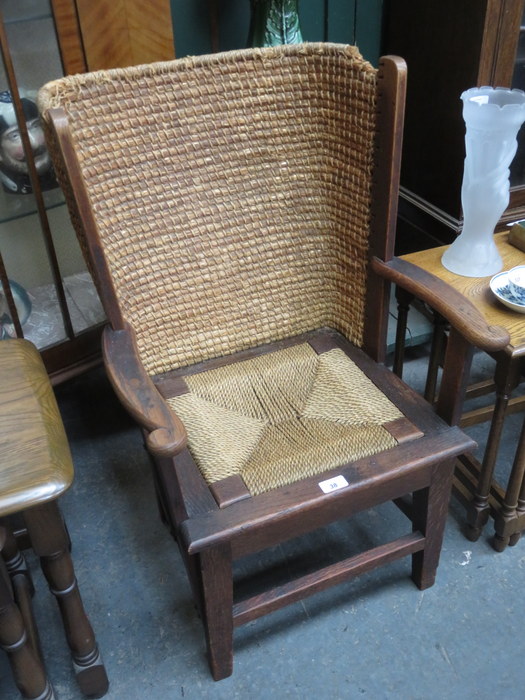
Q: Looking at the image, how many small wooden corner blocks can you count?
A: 4